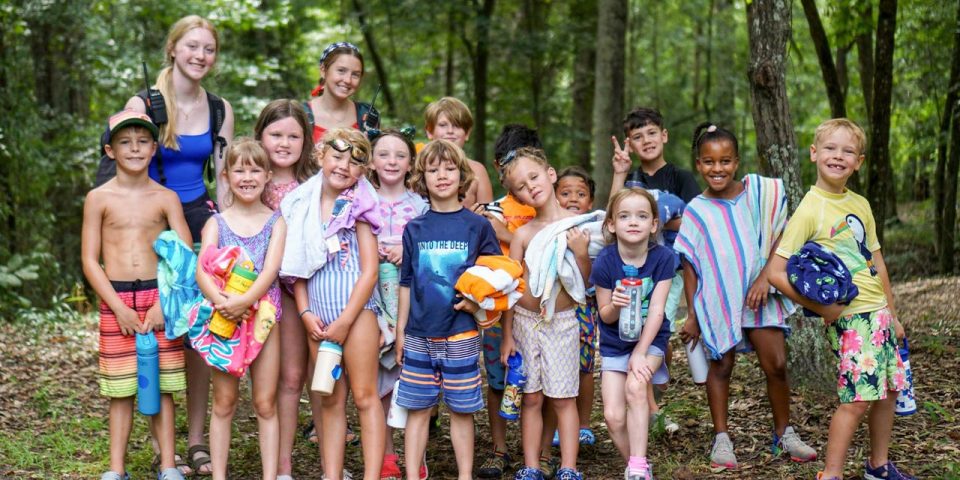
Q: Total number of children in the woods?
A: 14